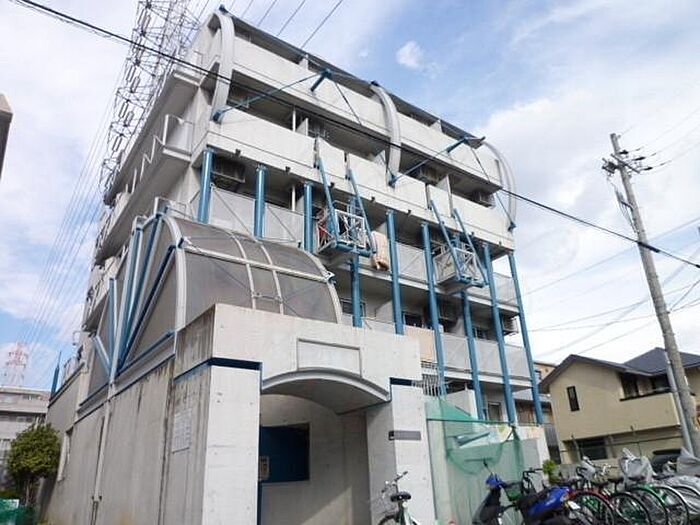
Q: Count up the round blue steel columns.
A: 9